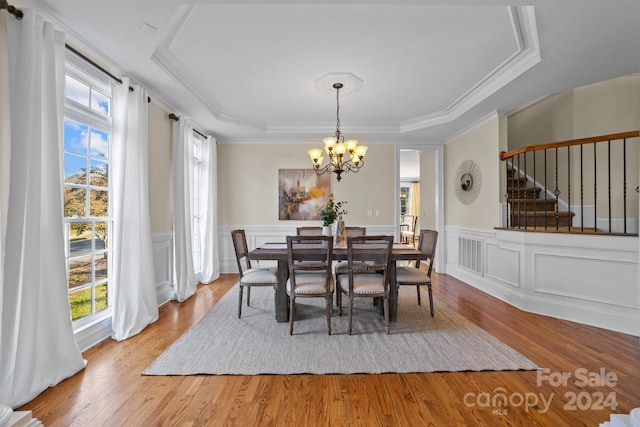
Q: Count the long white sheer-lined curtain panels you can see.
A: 4